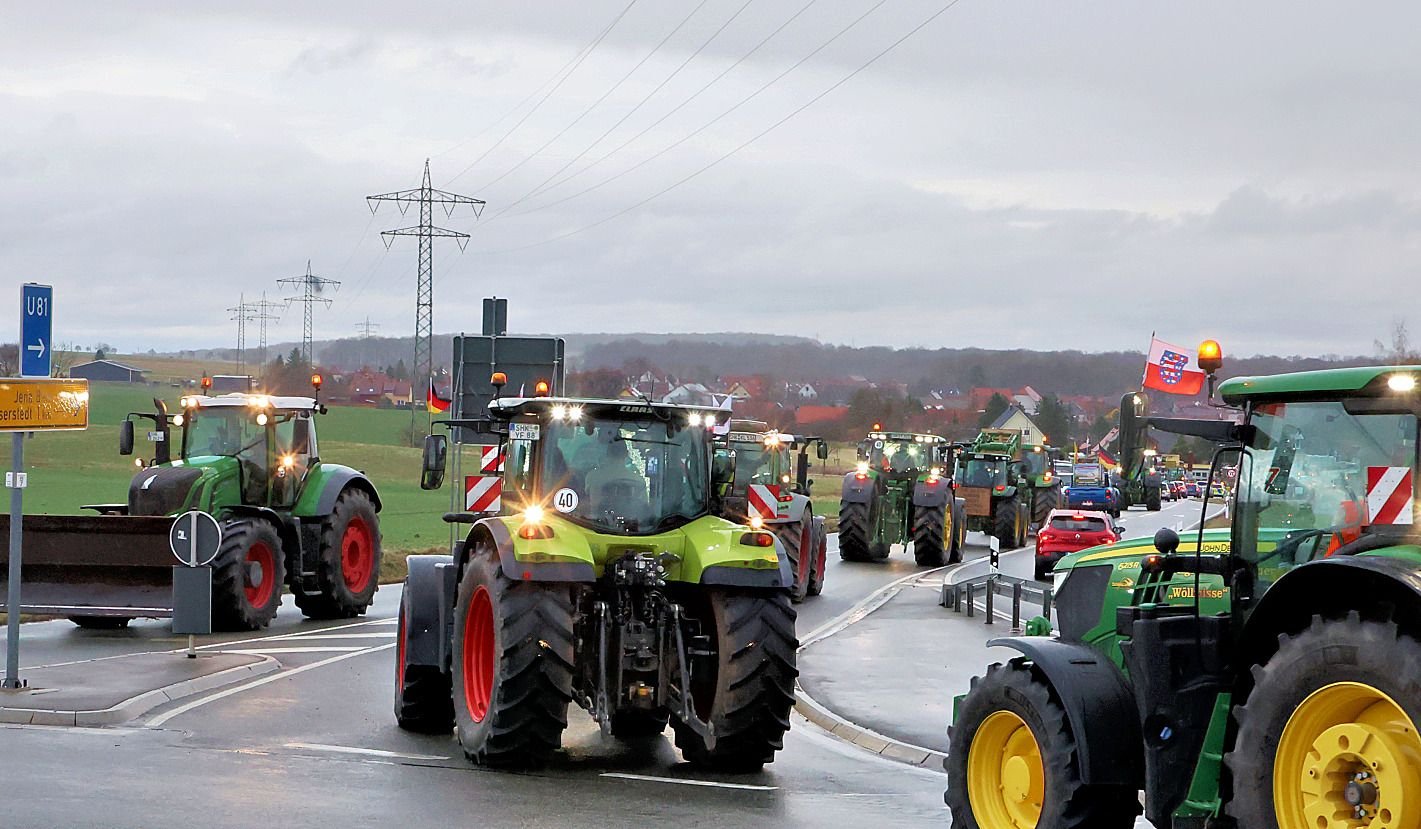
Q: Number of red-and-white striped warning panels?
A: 4